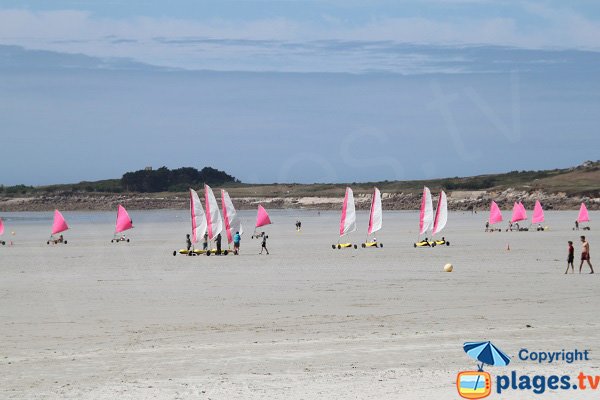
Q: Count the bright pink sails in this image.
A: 9